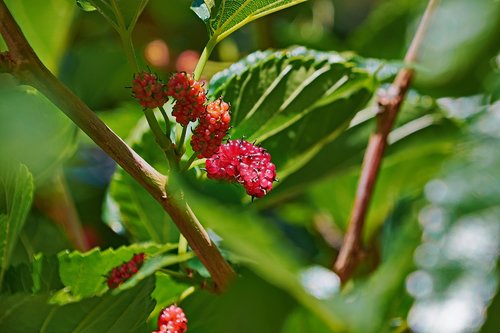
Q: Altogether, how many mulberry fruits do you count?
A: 6